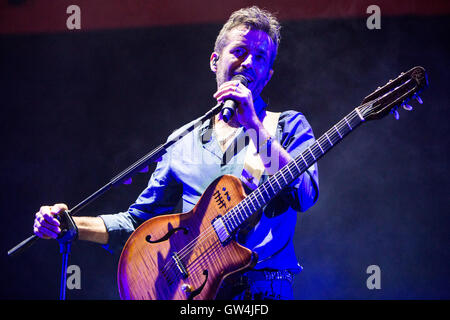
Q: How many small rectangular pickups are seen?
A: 1